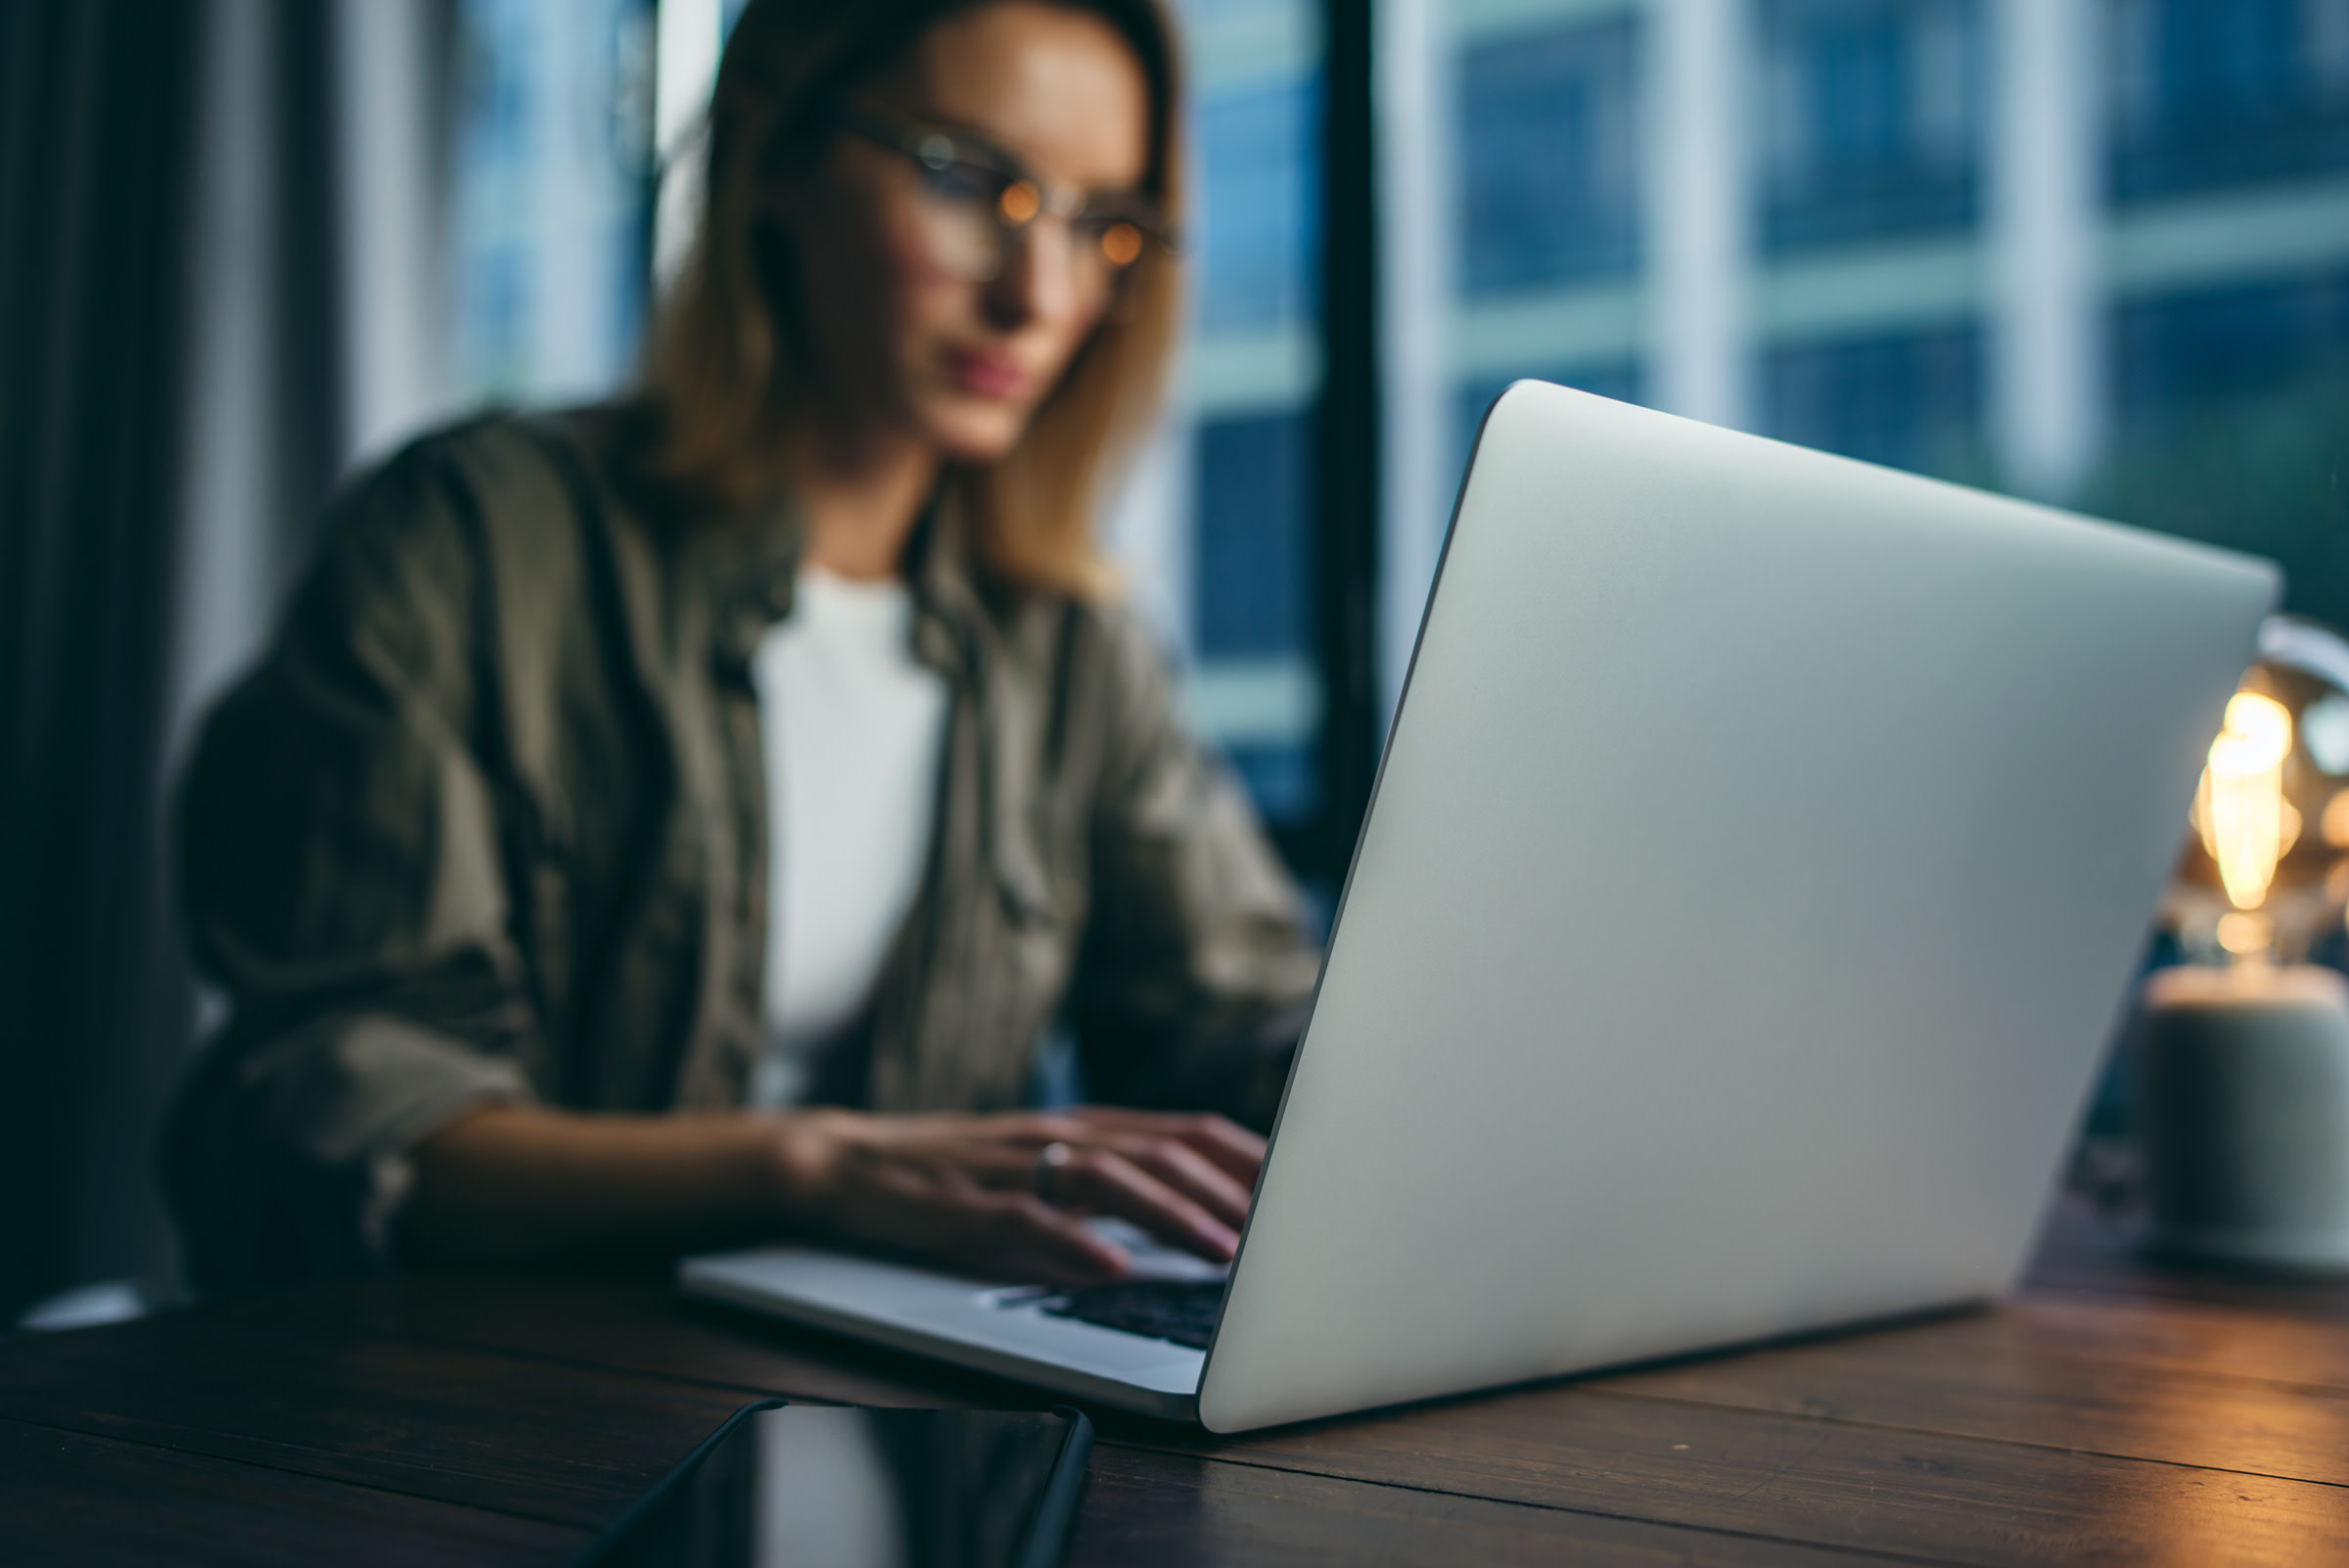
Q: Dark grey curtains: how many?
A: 1